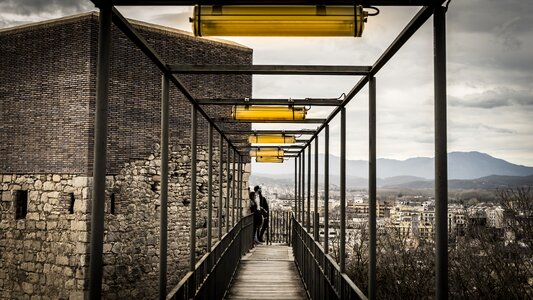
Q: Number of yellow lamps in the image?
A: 5